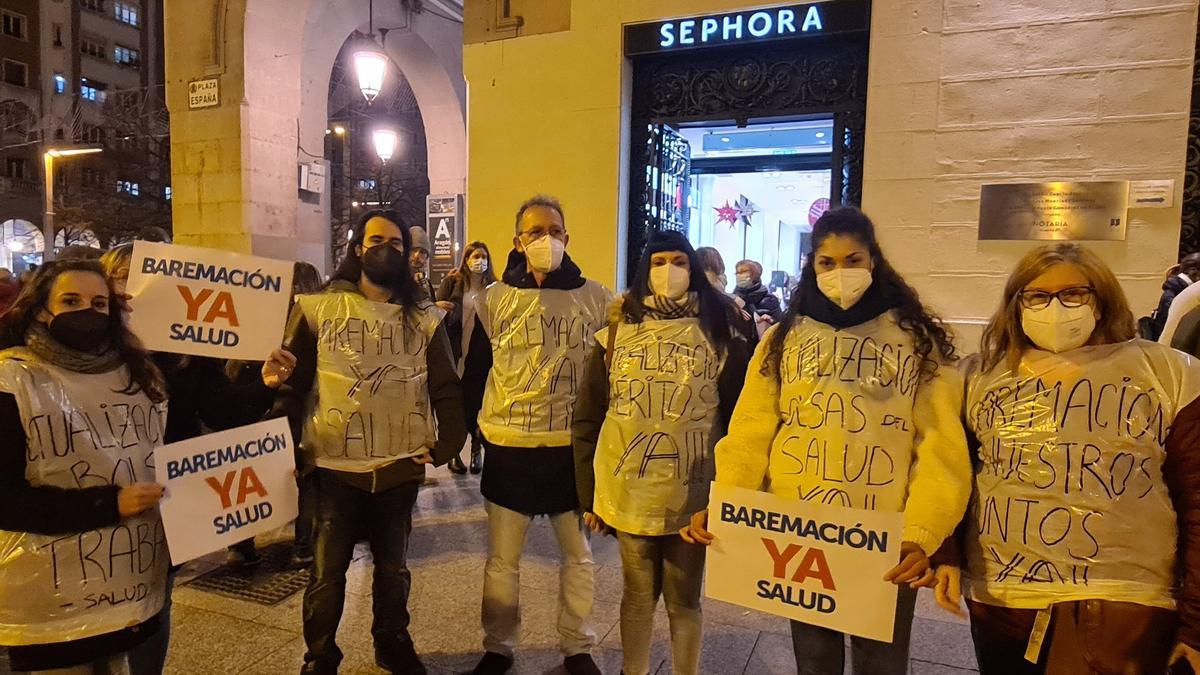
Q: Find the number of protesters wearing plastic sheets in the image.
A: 6